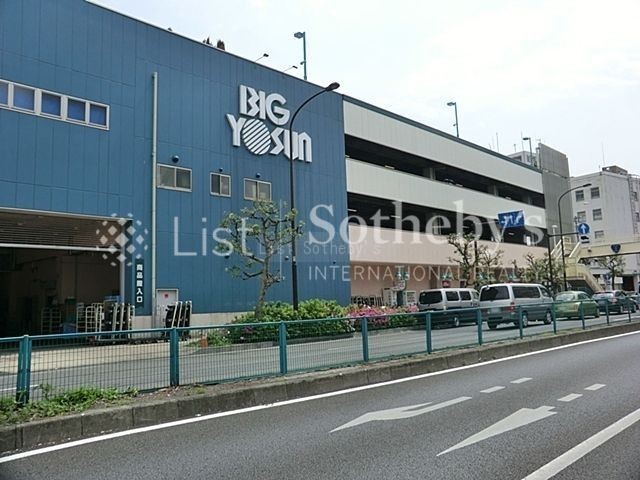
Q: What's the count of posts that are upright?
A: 11